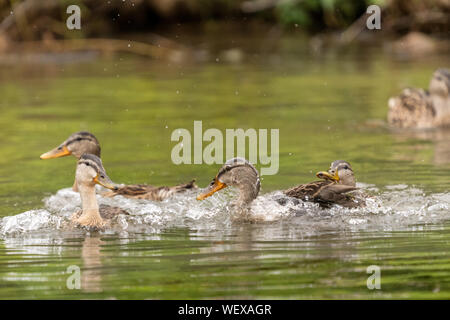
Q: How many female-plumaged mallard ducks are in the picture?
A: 5